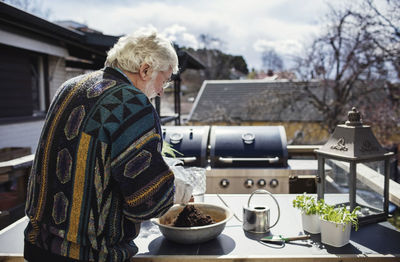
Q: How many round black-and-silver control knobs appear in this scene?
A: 4